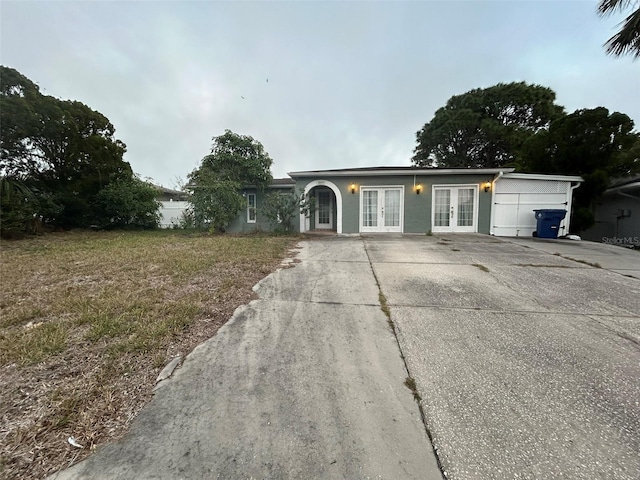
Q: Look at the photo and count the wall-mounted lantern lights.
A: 3